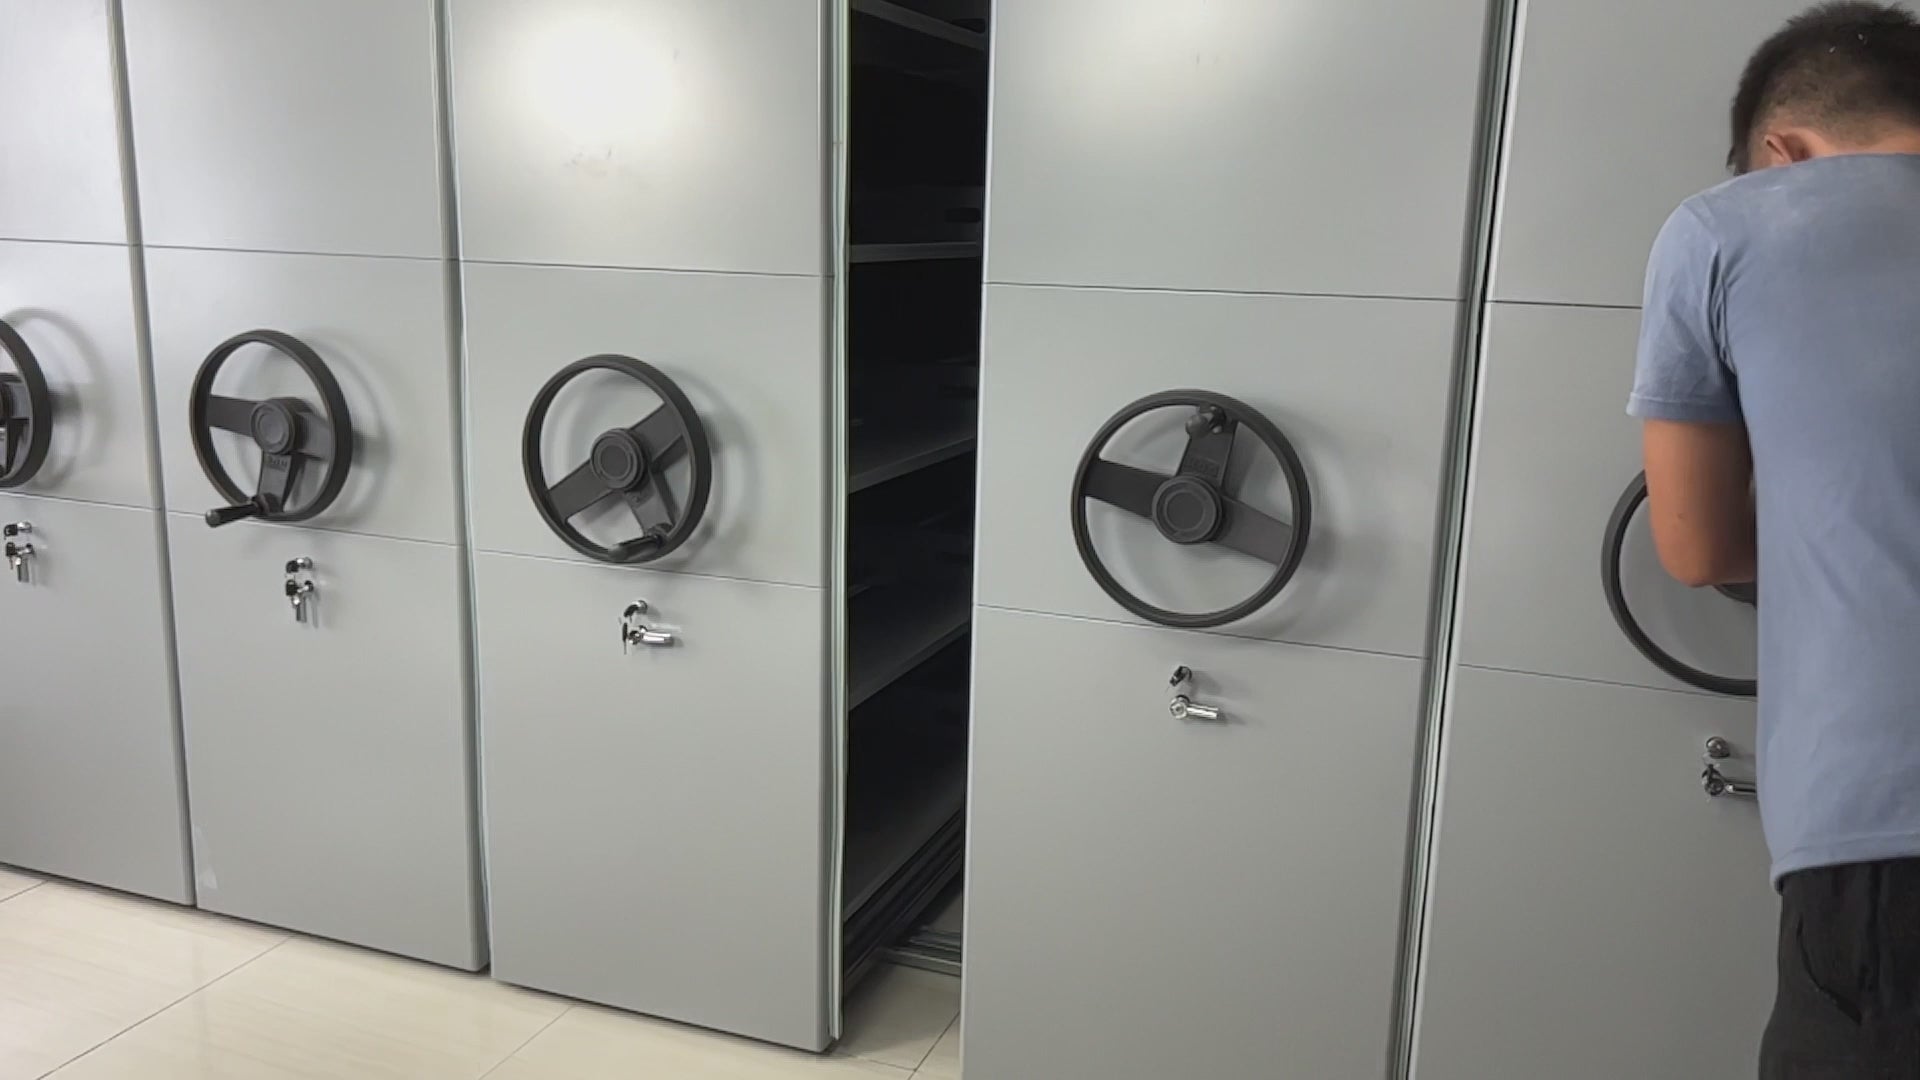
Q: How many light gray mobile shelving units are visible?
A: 5